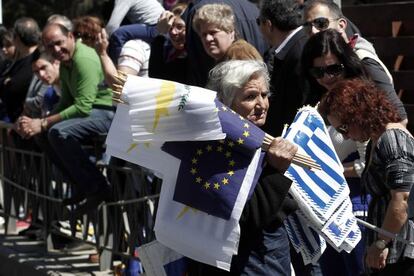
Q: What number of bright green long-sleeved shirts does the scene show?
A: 1